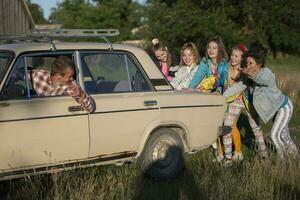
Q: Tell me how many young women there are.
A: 5